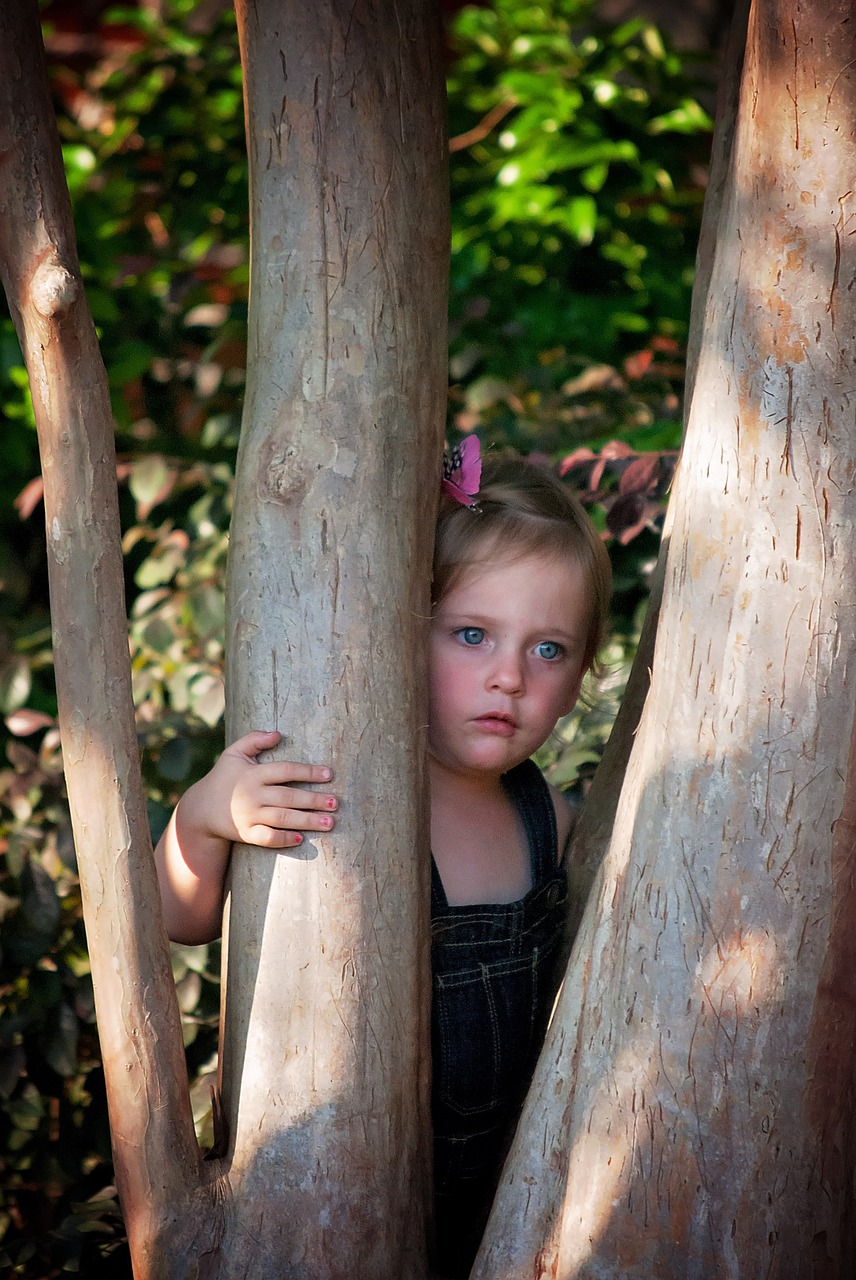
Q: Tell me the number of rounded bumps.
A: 1